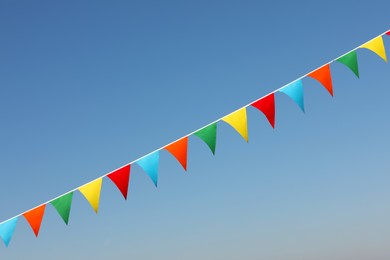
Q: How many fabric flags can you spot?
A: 15